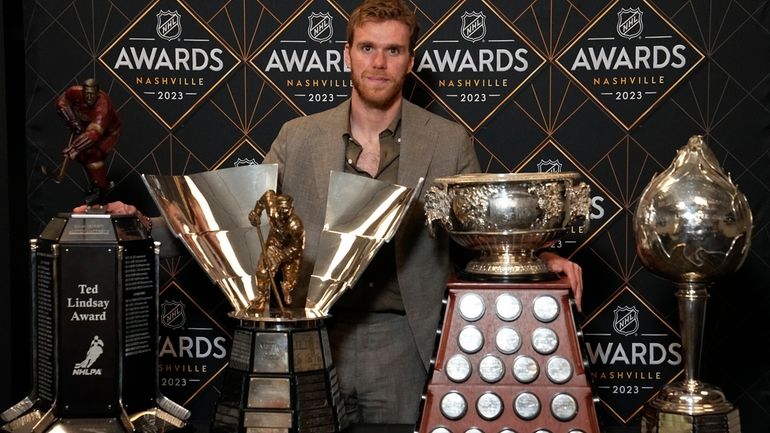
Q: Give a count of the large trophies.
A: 4